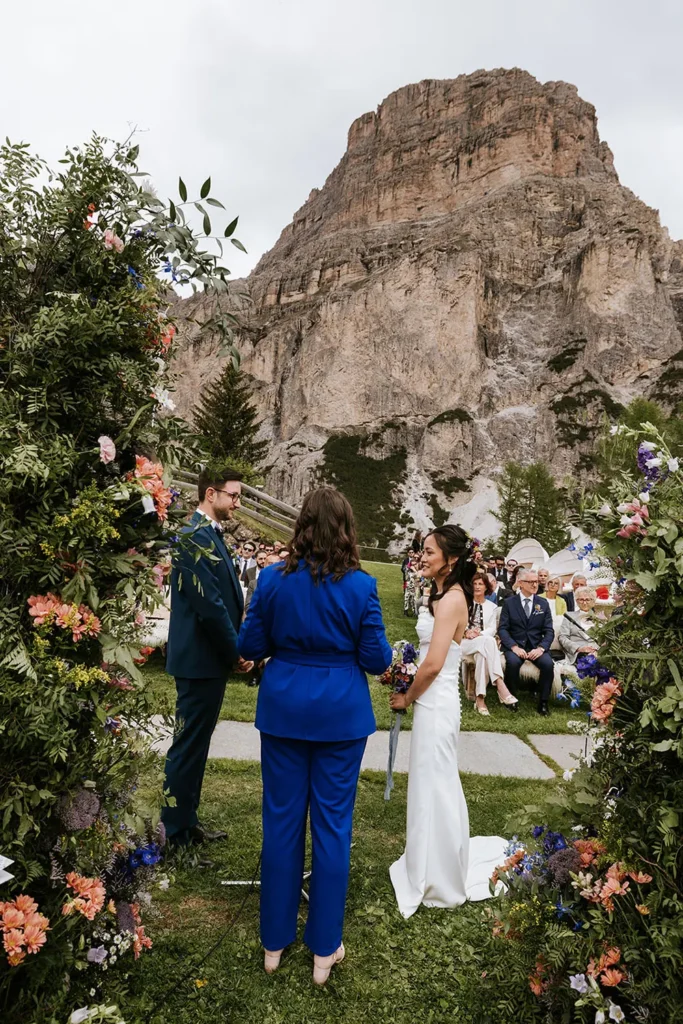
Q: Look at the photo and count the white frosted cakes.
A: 0